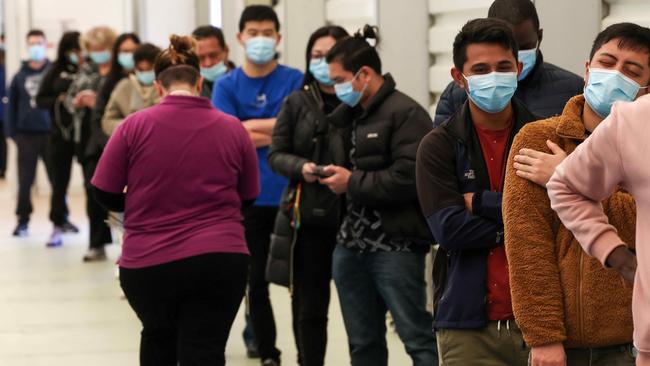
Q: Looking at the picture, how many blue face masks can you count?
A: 12